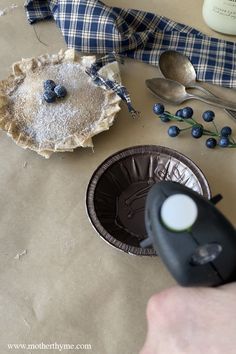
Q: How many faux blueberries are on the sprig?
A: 10